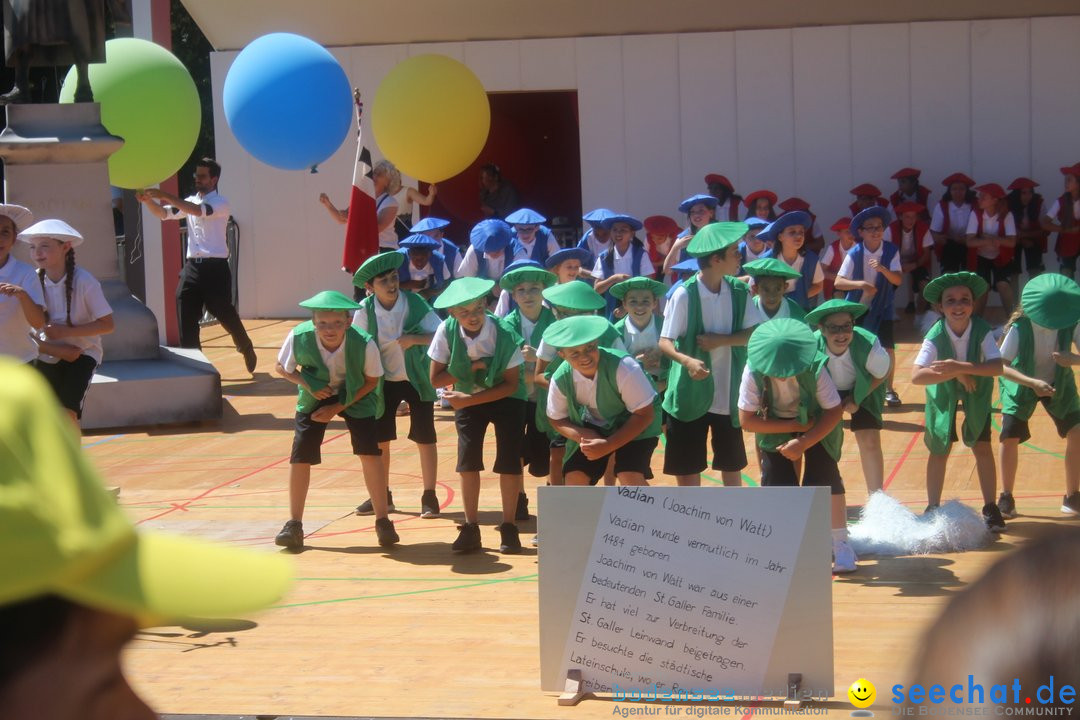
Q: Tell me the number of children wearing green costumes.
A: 13